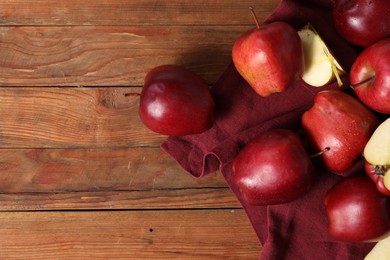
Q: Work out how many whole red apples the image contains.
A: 7